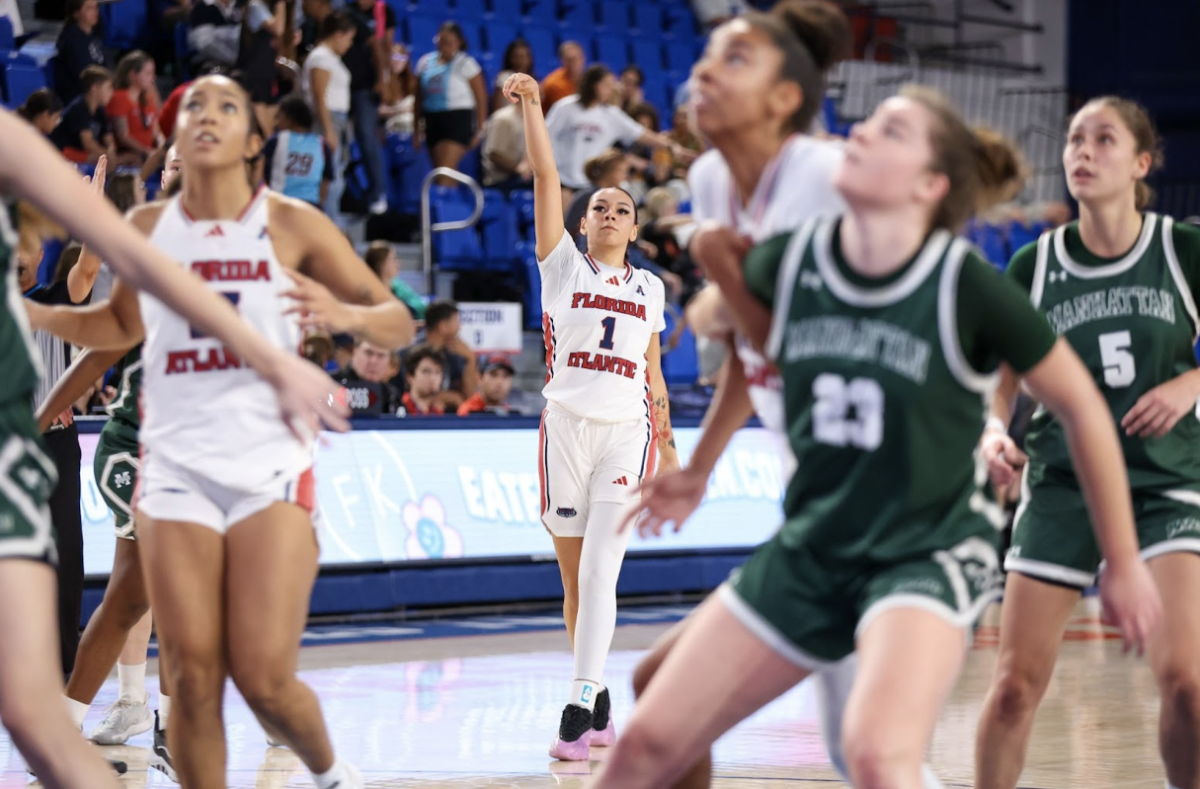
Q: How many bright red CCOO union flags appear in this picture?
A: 0